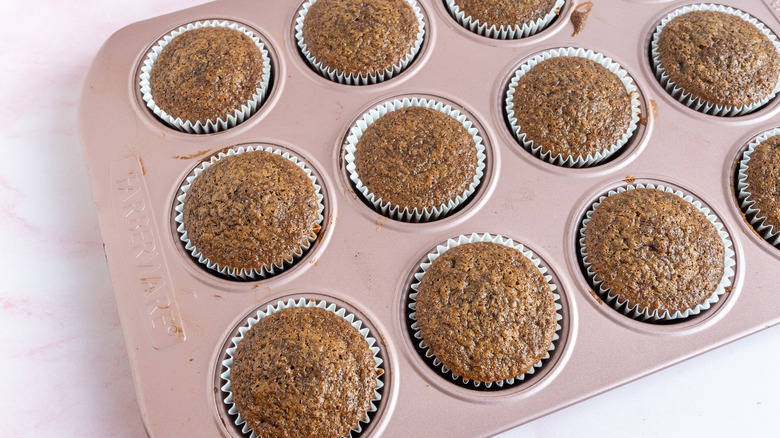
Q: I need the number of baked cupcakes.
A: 11